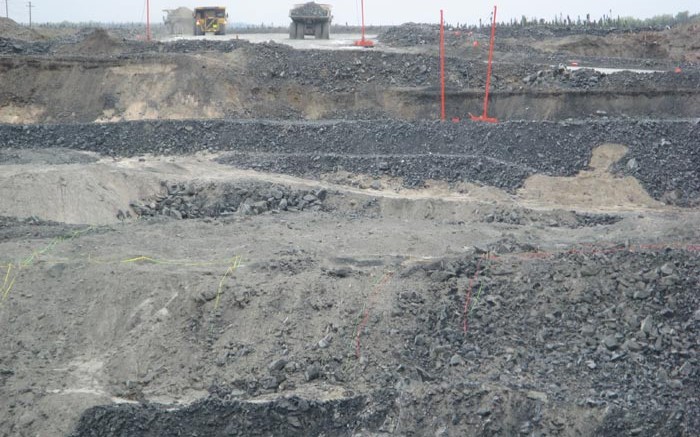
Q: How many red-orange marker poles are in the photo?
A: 4